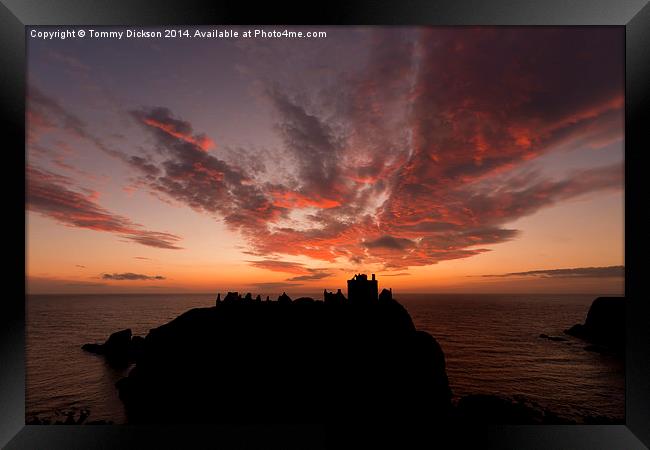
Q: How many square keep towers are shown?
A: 1